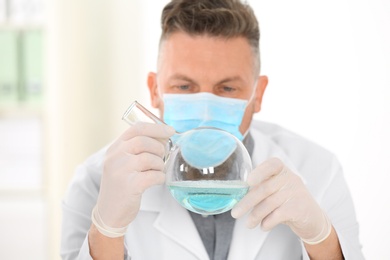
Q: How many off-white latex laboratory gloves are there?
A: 2